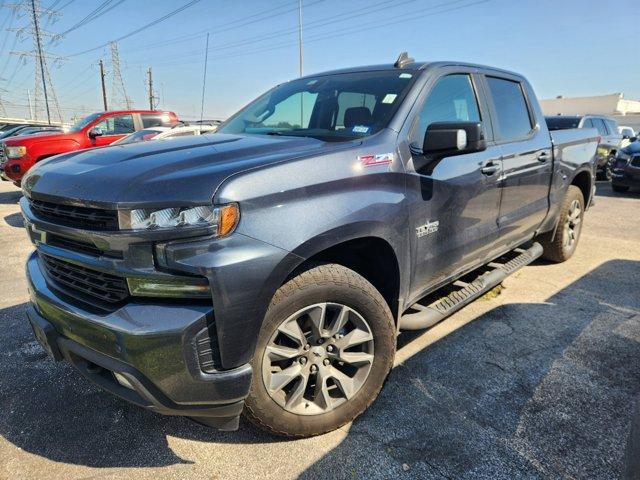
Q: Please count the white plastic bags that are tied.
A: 0